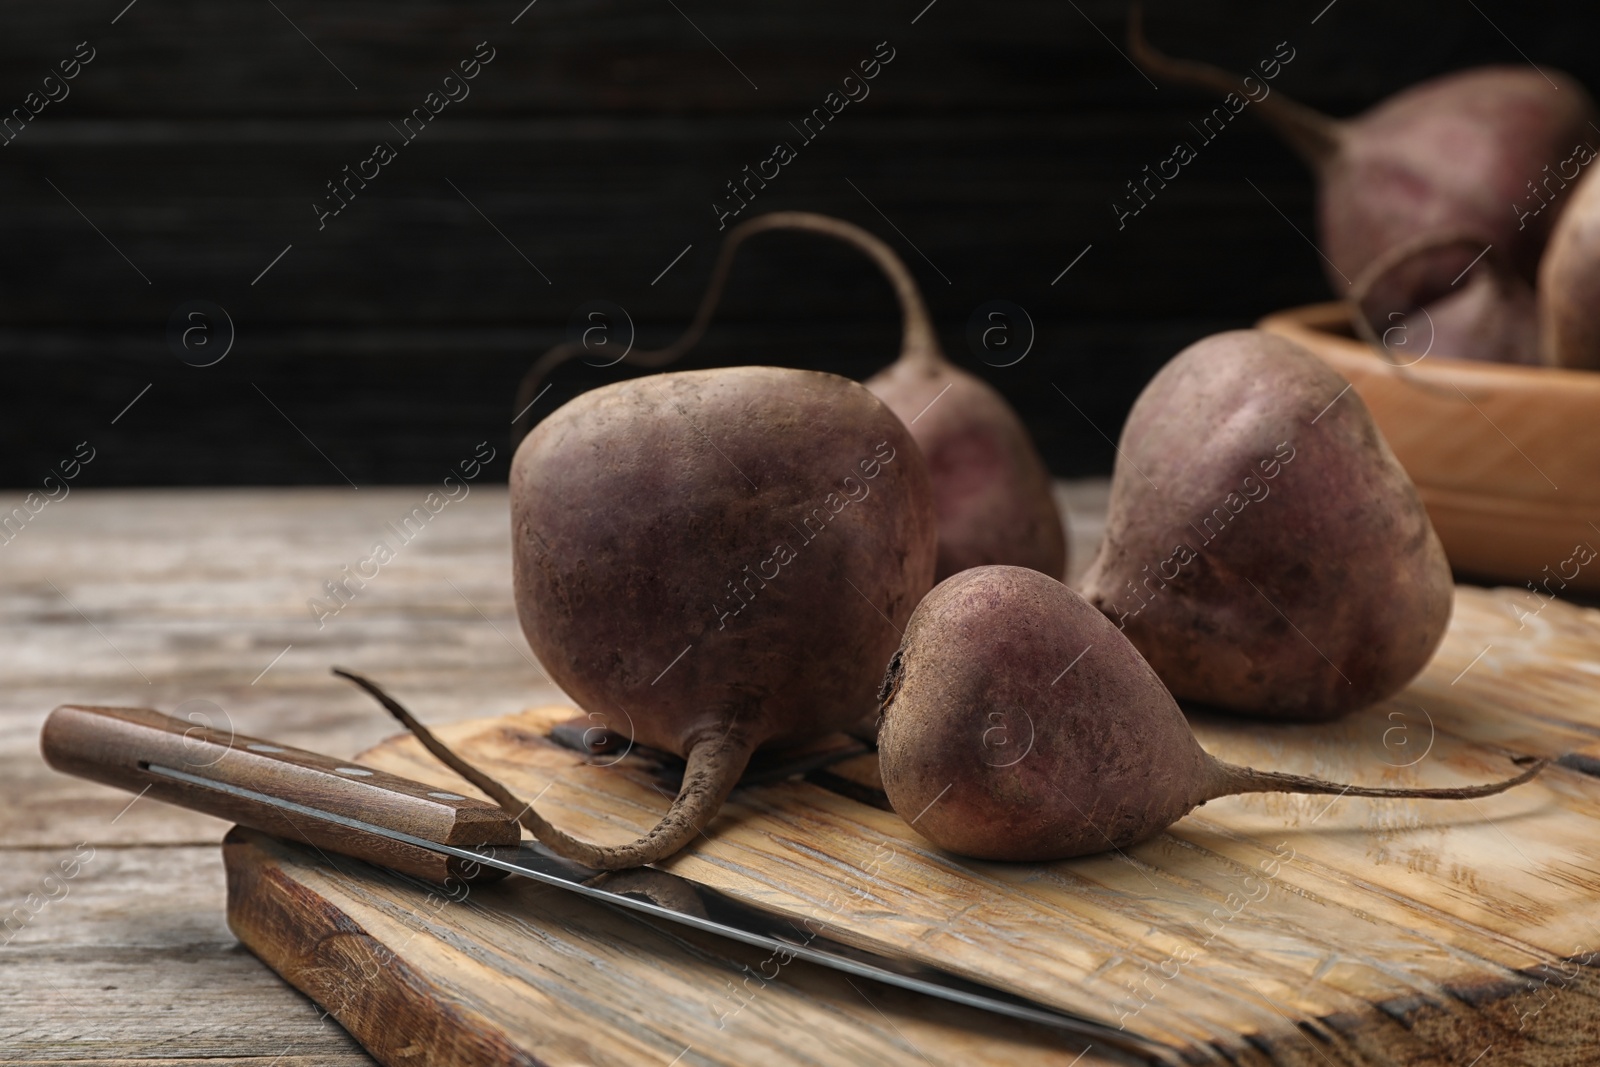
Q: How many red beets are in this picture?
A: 7